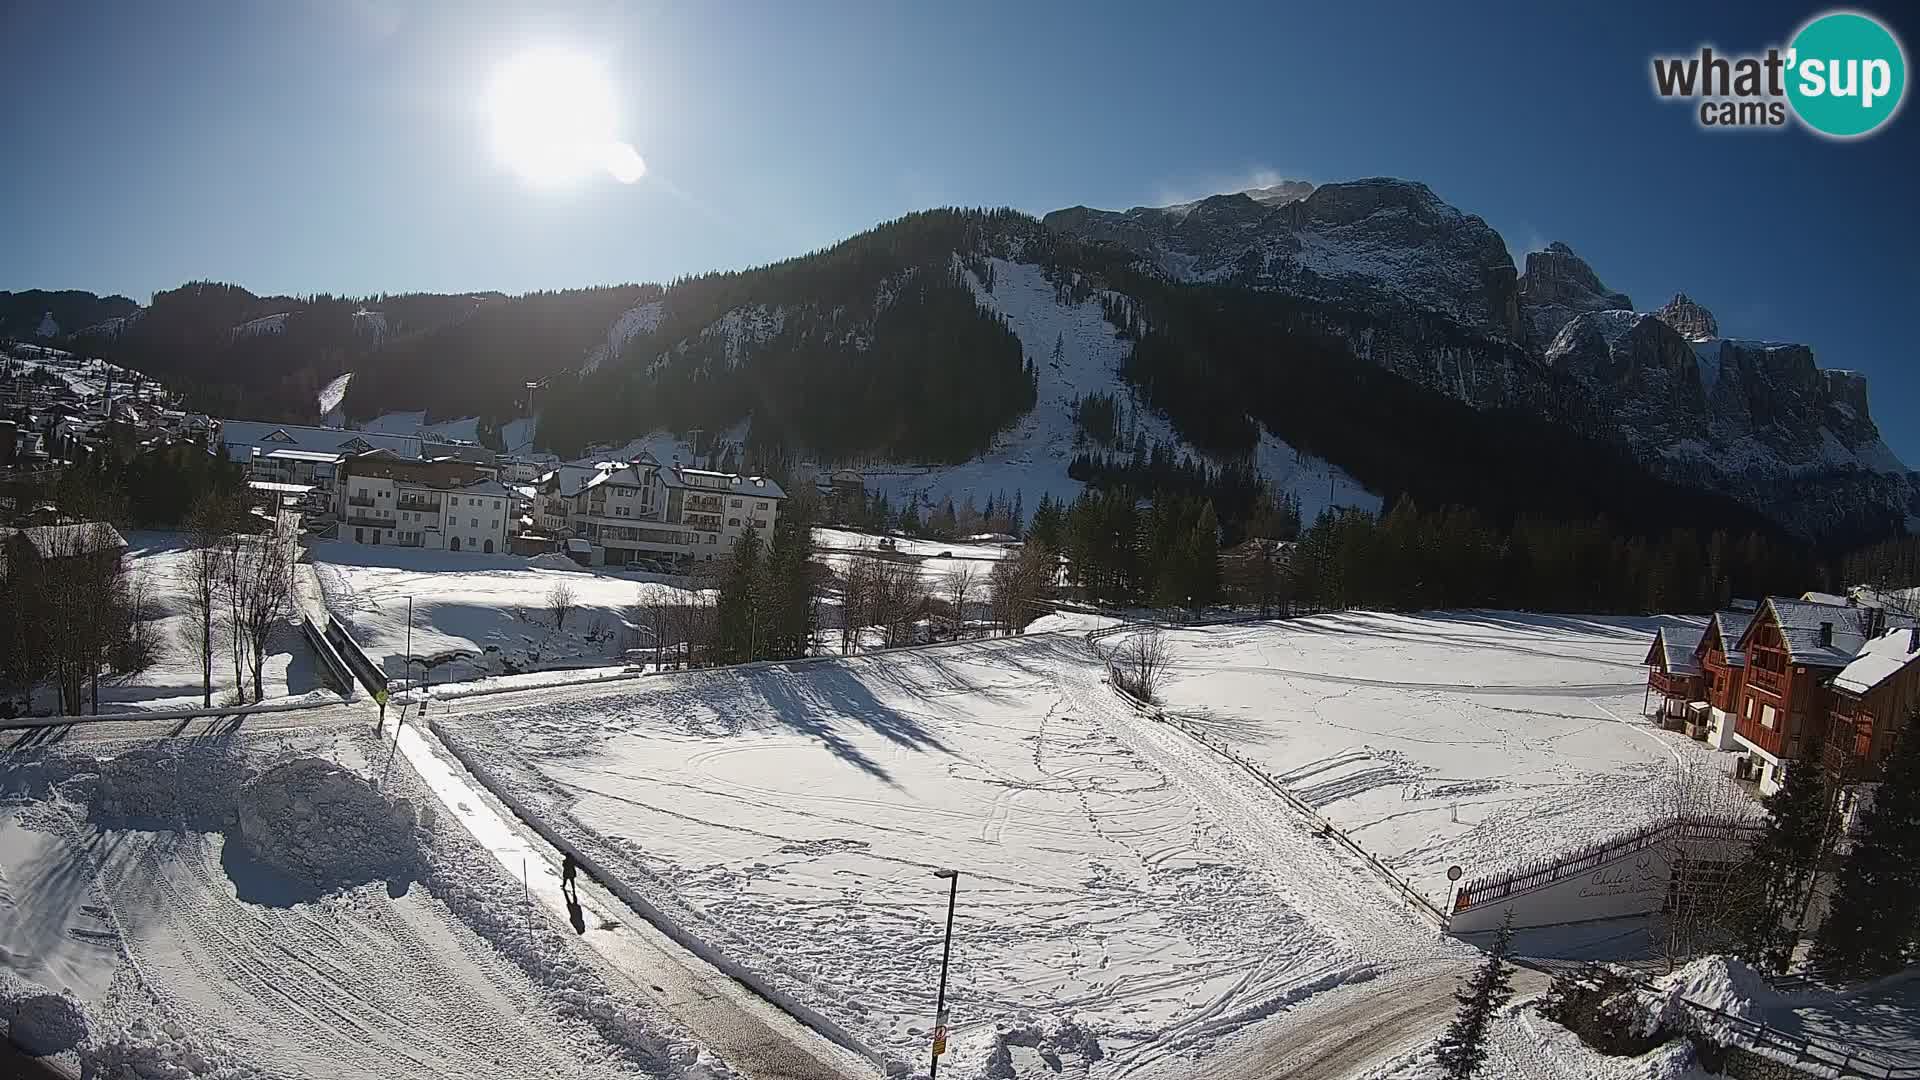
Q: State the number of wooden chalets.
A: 4